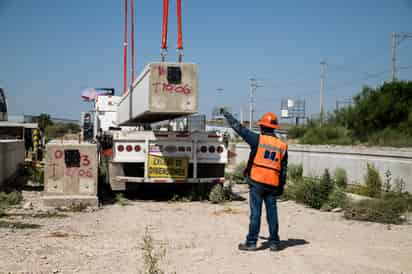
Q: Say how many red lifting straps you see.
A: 4